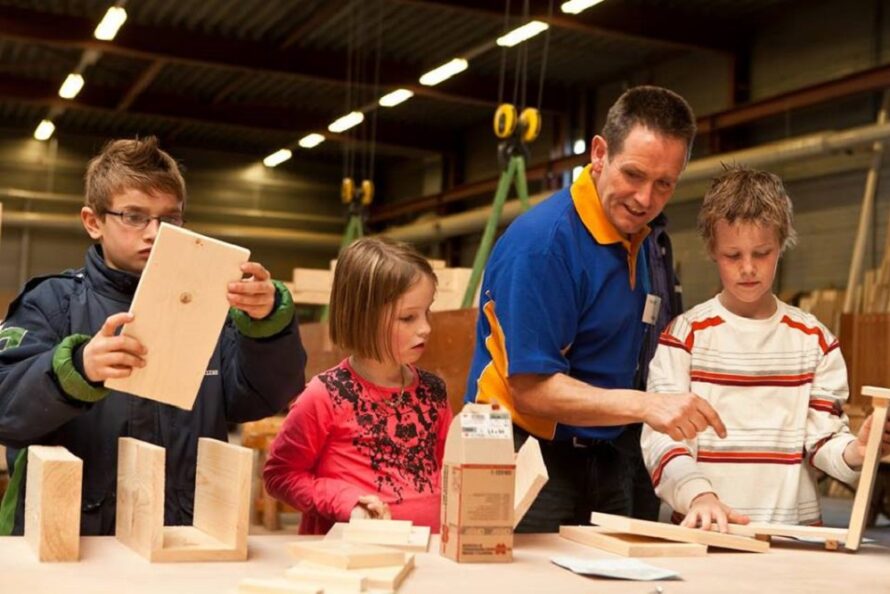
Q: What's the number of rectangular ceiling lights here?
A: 10